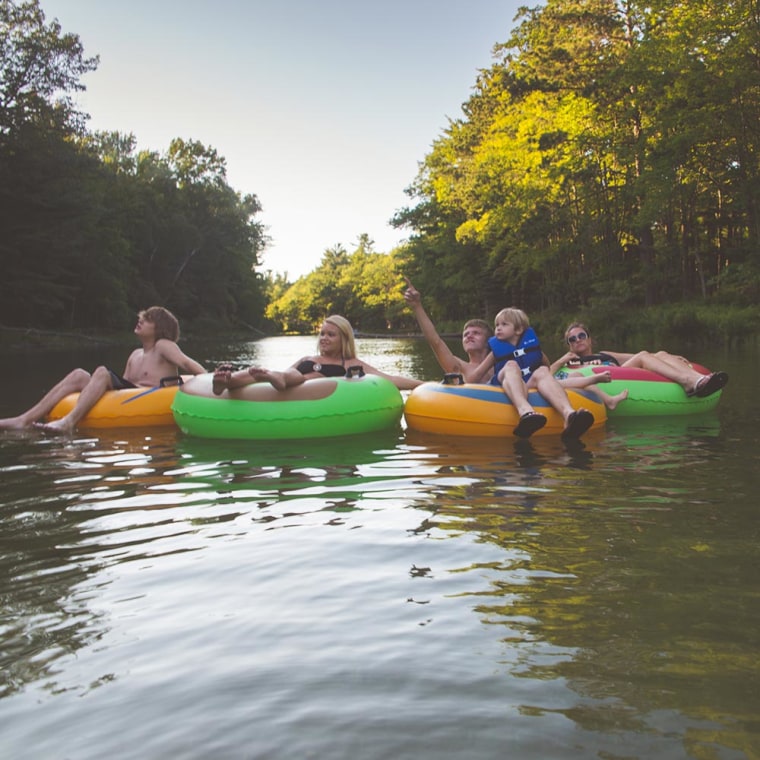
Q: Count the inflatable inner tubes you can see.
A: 4